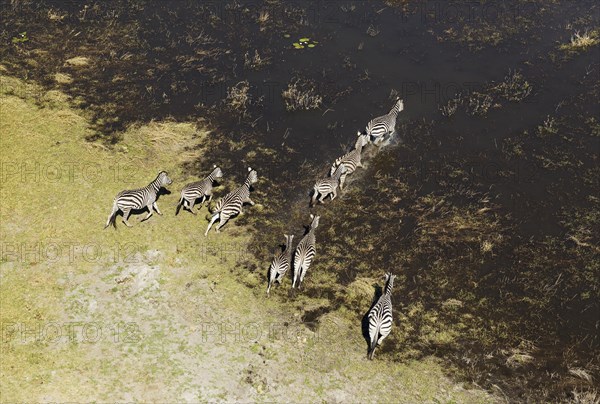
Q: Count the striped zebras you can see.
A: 9